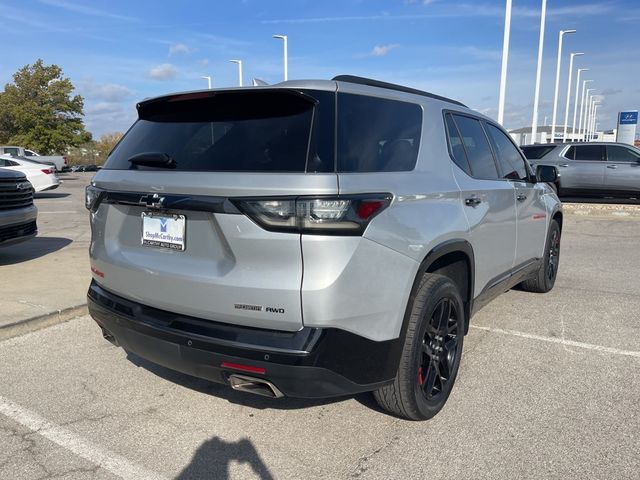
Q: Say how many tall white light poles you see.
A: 13